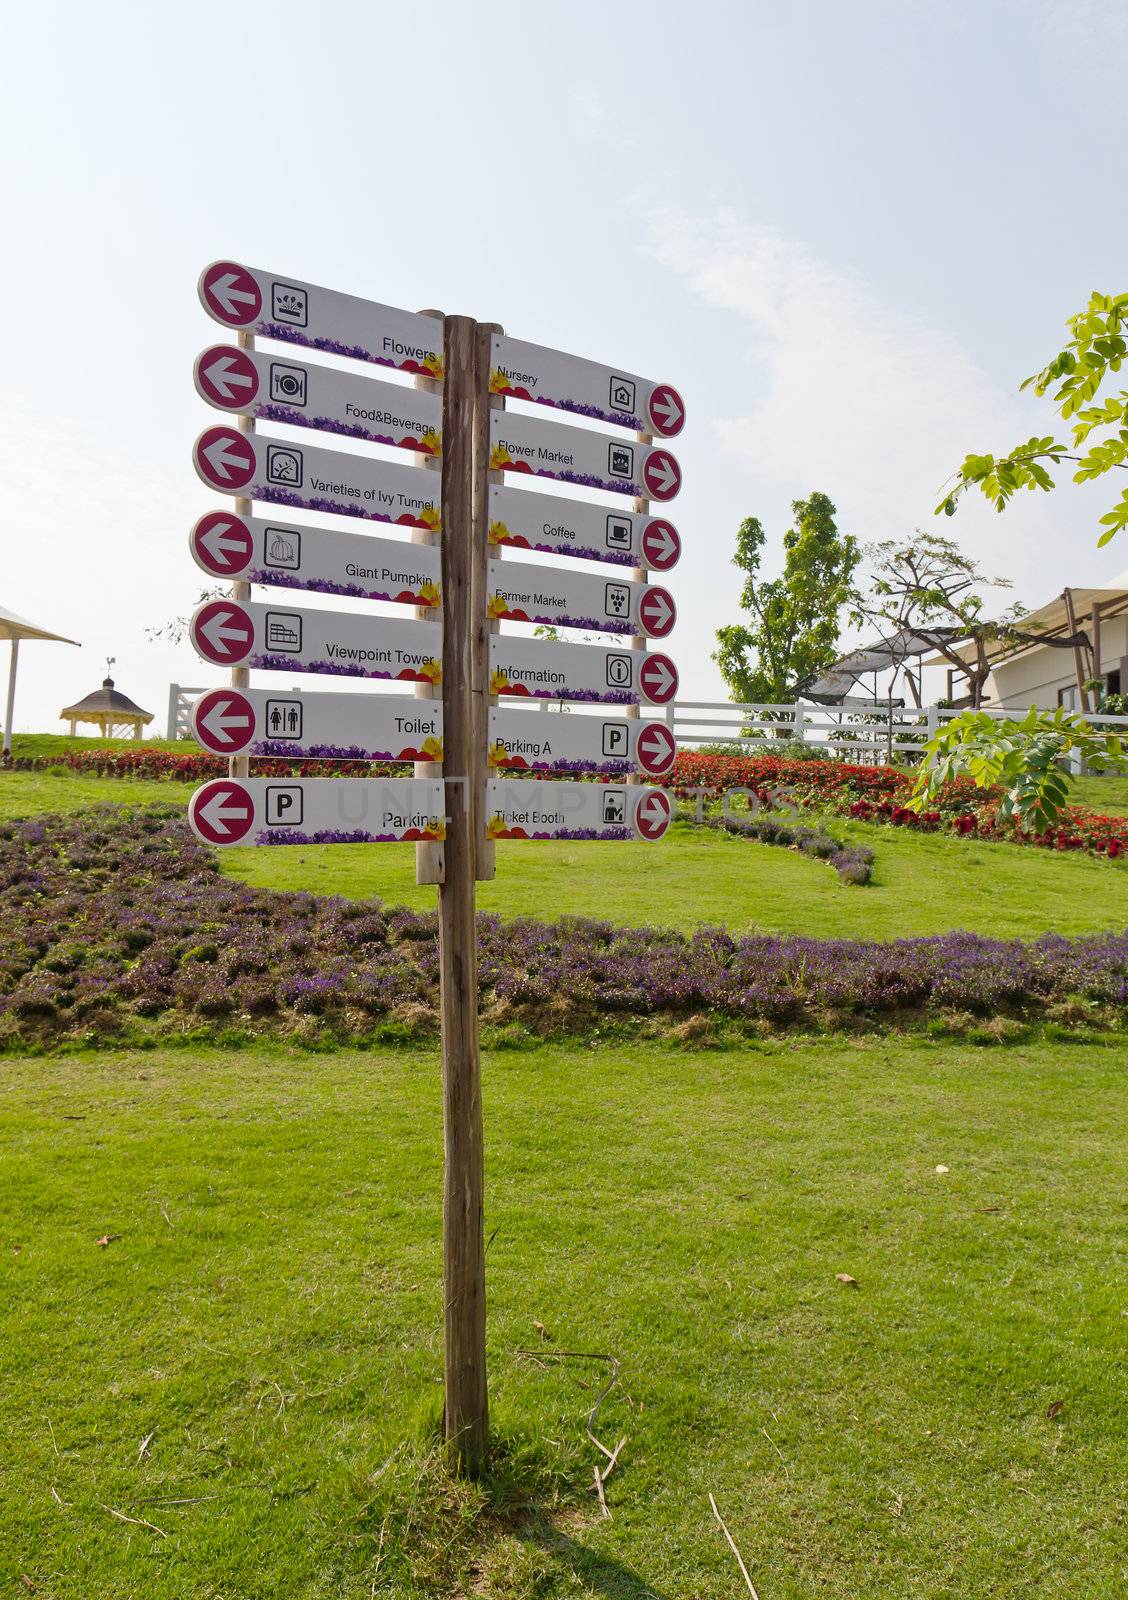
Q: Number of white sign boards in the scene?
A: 14